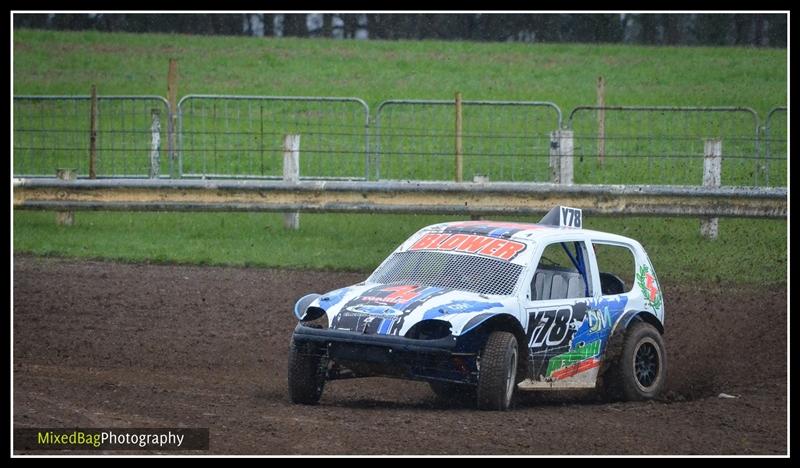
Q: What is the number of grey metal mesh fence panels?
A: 5